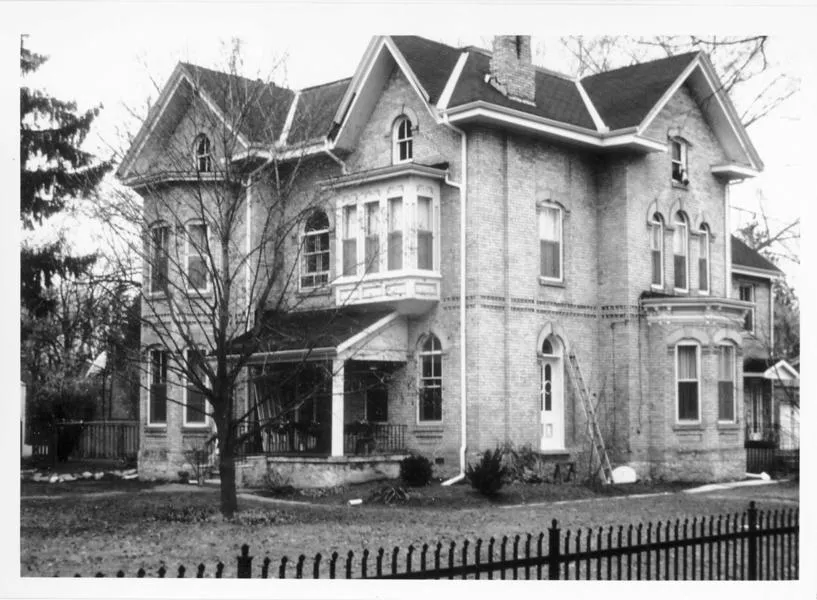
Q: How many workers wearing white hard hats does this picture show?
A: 0